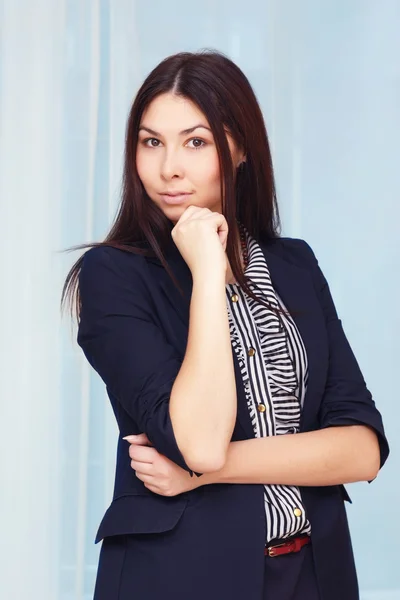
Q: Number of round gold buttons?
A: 4